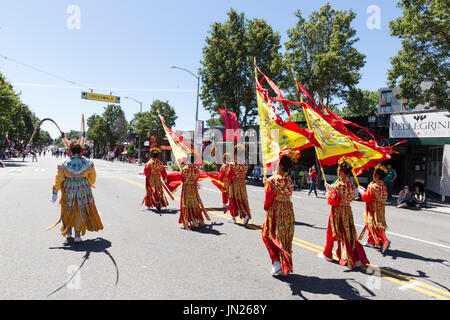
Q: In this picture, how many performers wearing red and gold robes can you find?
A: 7